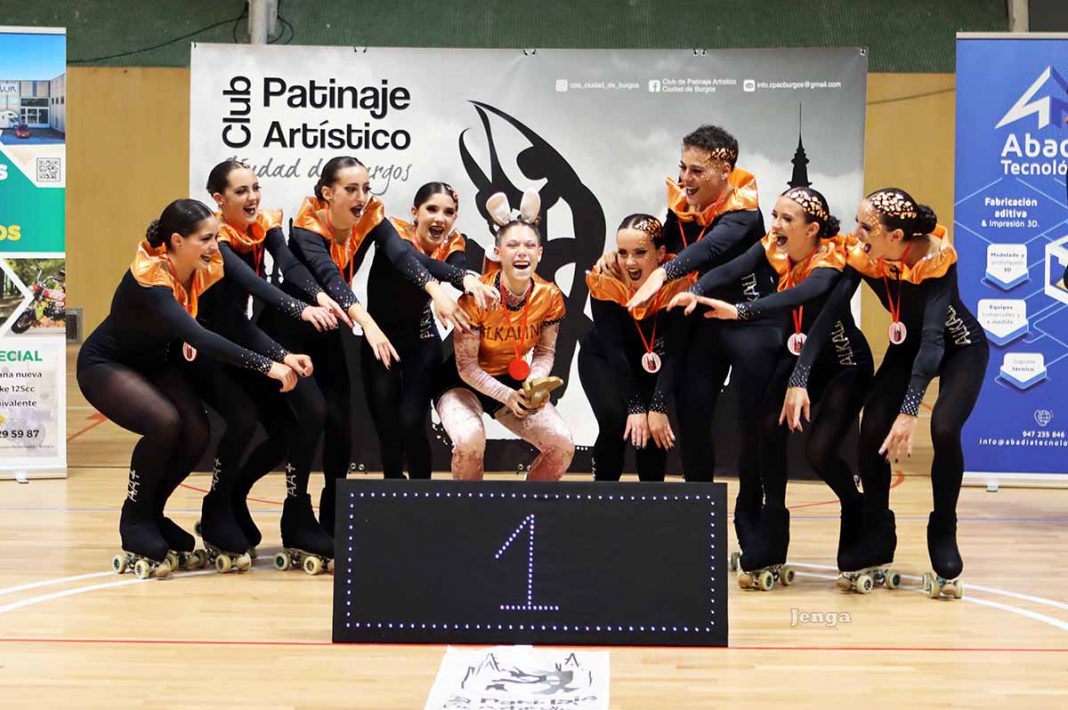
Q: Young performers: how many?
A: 9